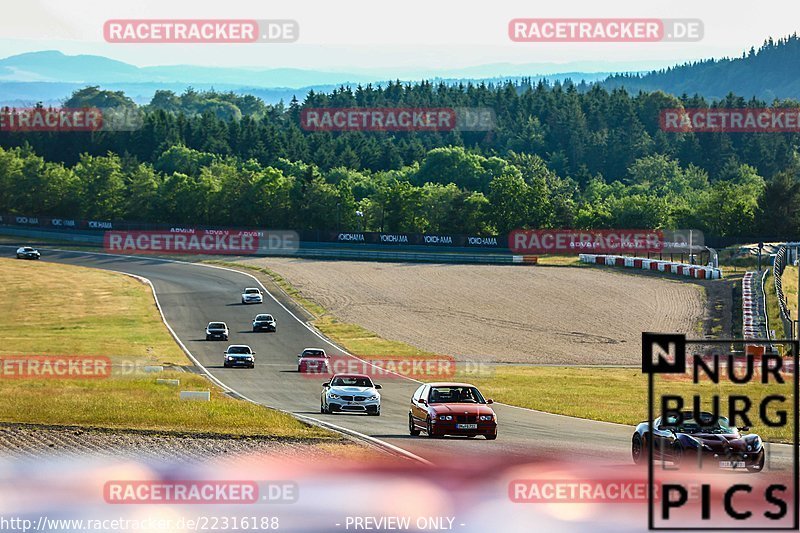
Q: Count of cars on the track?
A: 9